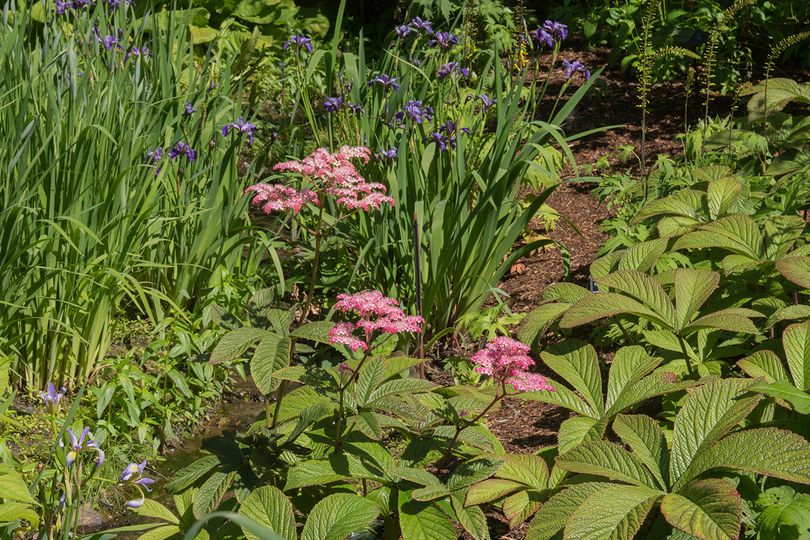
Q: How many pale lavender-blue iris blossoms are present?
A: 3